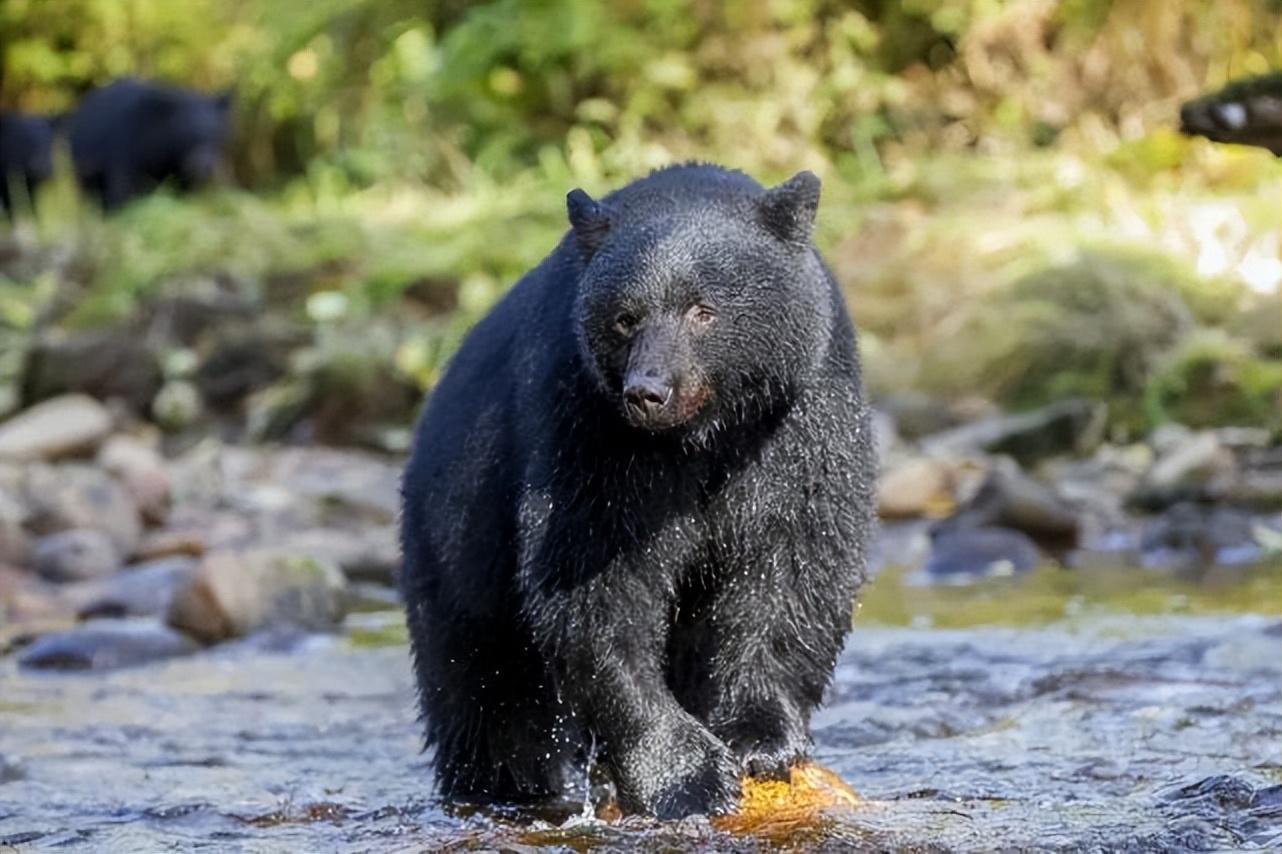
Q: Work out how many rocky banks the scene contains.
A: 1